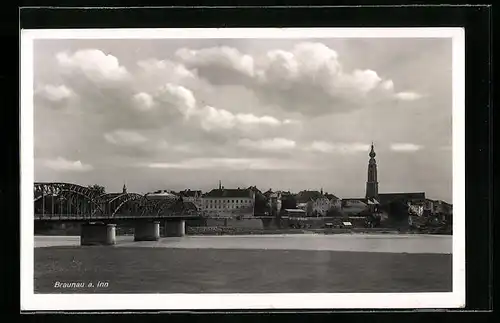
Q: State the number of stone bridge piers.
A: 3